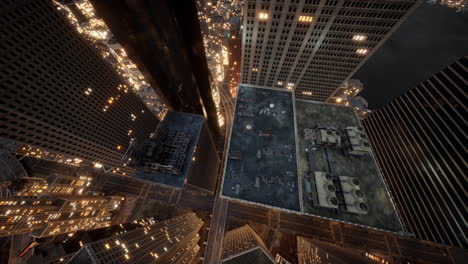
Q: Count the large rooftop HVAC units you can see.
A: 4